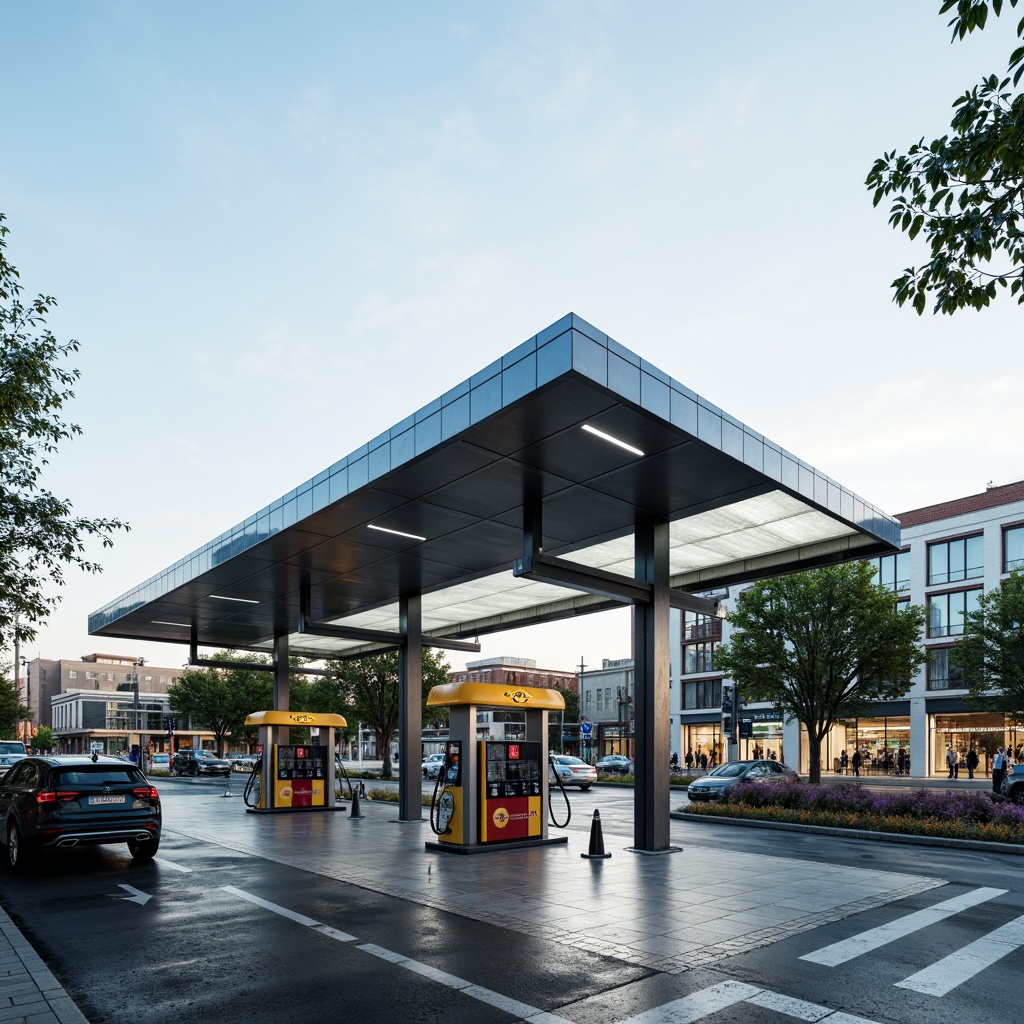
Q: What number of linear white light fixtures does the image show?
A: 4